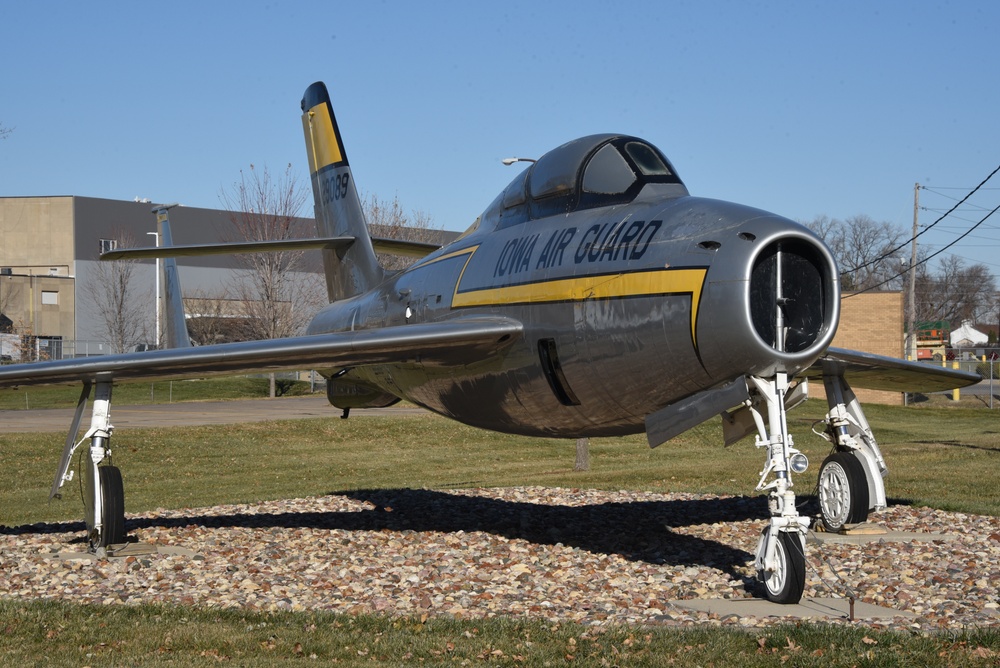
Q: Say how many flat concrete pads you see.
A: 3